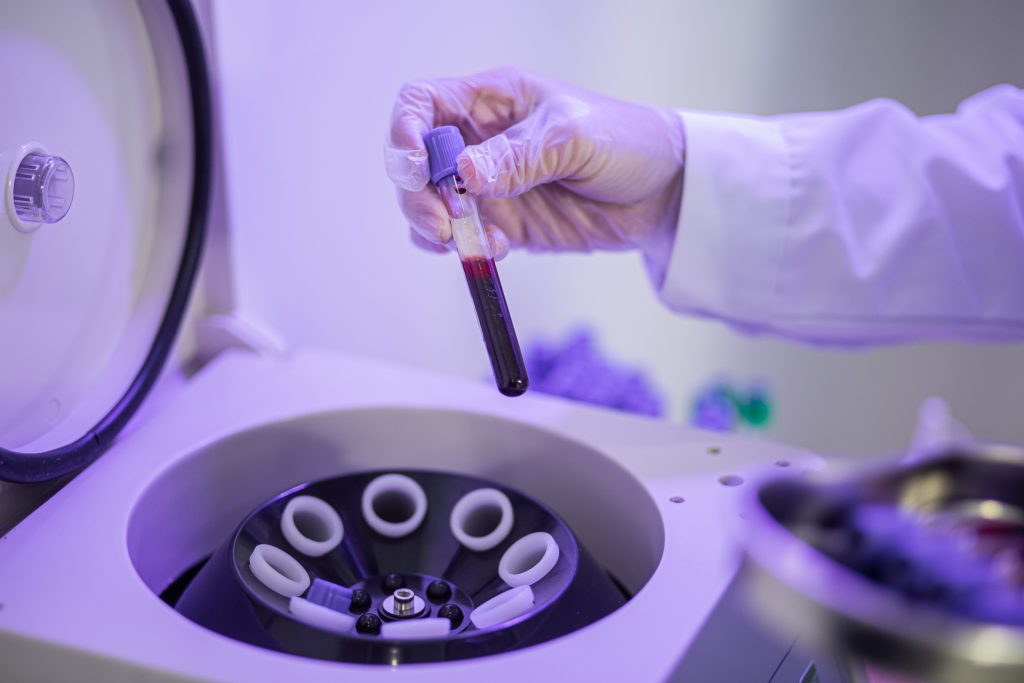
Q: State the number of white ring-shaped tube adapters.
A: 8